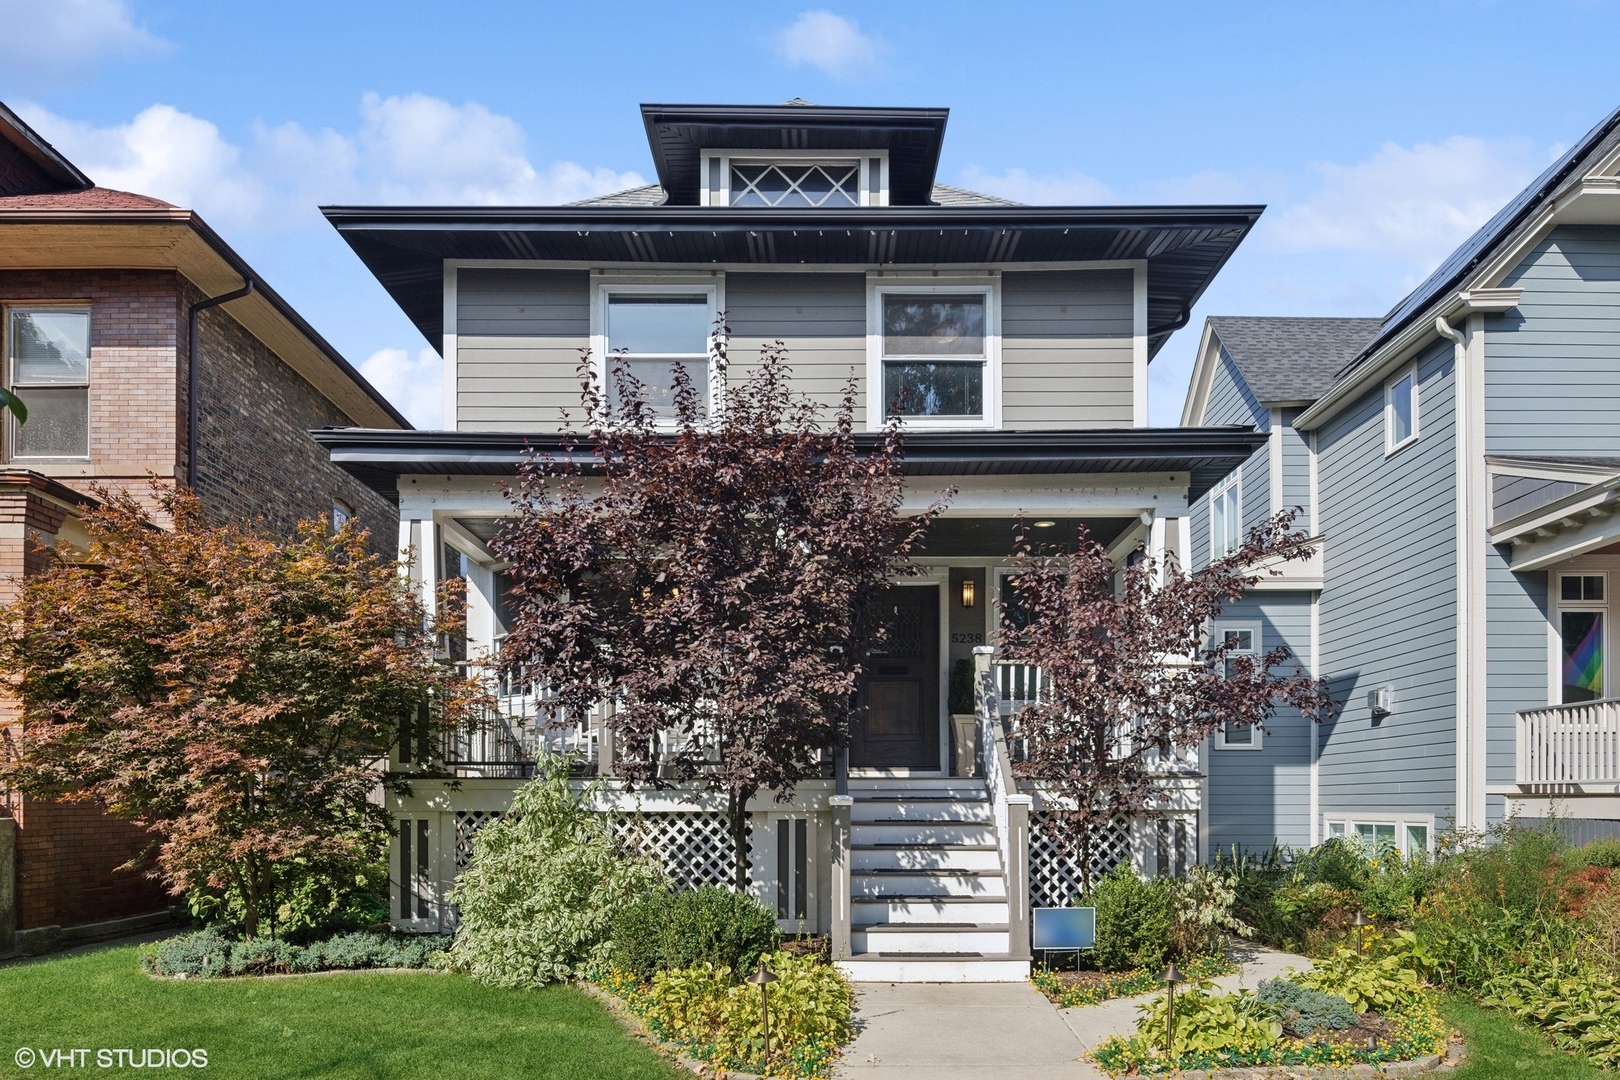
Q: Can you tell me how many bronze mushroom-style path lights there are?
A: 3